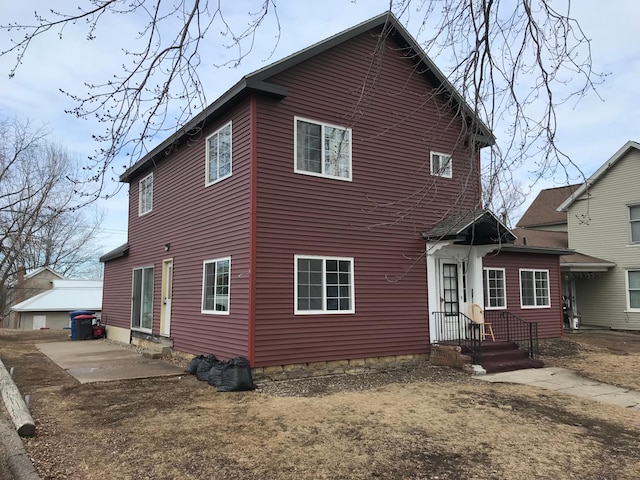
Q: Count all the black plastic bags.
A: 4